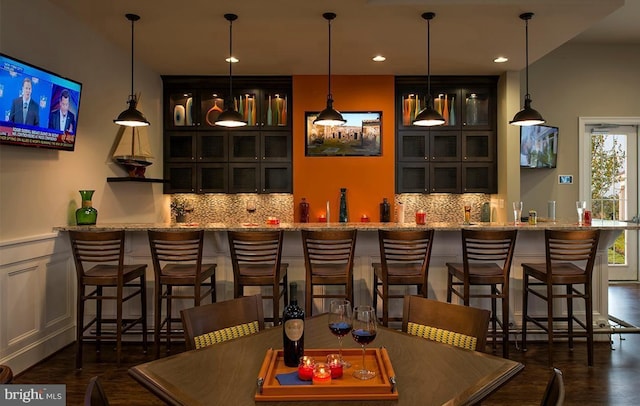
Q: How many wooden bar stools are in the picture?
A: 7